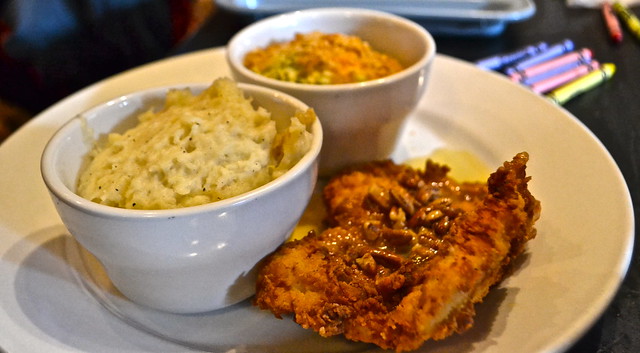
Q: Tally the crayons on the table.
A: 8